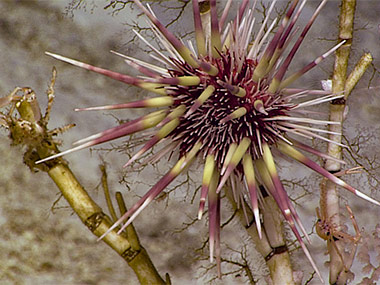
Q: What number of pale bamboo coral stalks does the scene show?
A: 3